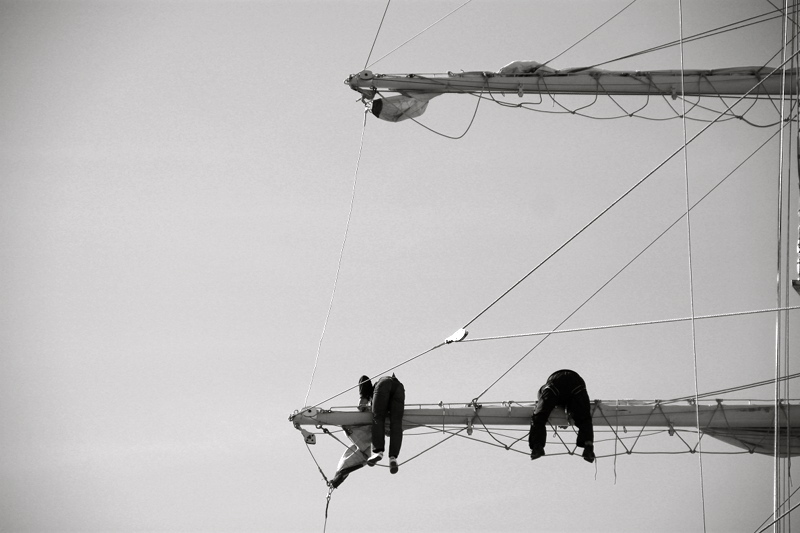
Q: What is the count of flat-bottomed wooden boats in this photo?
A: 0